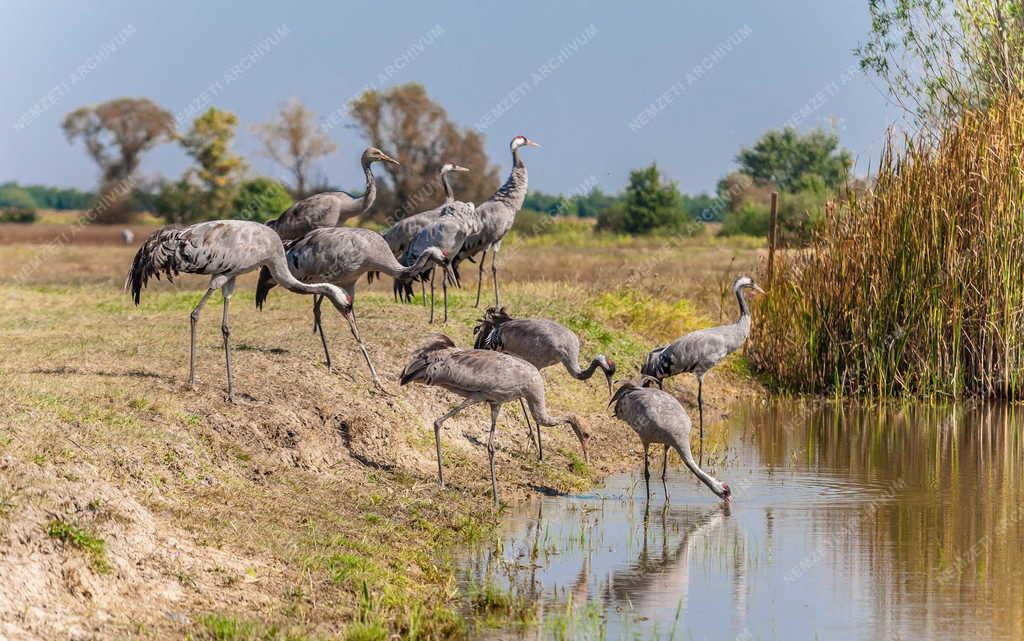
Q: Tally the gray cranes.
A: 10